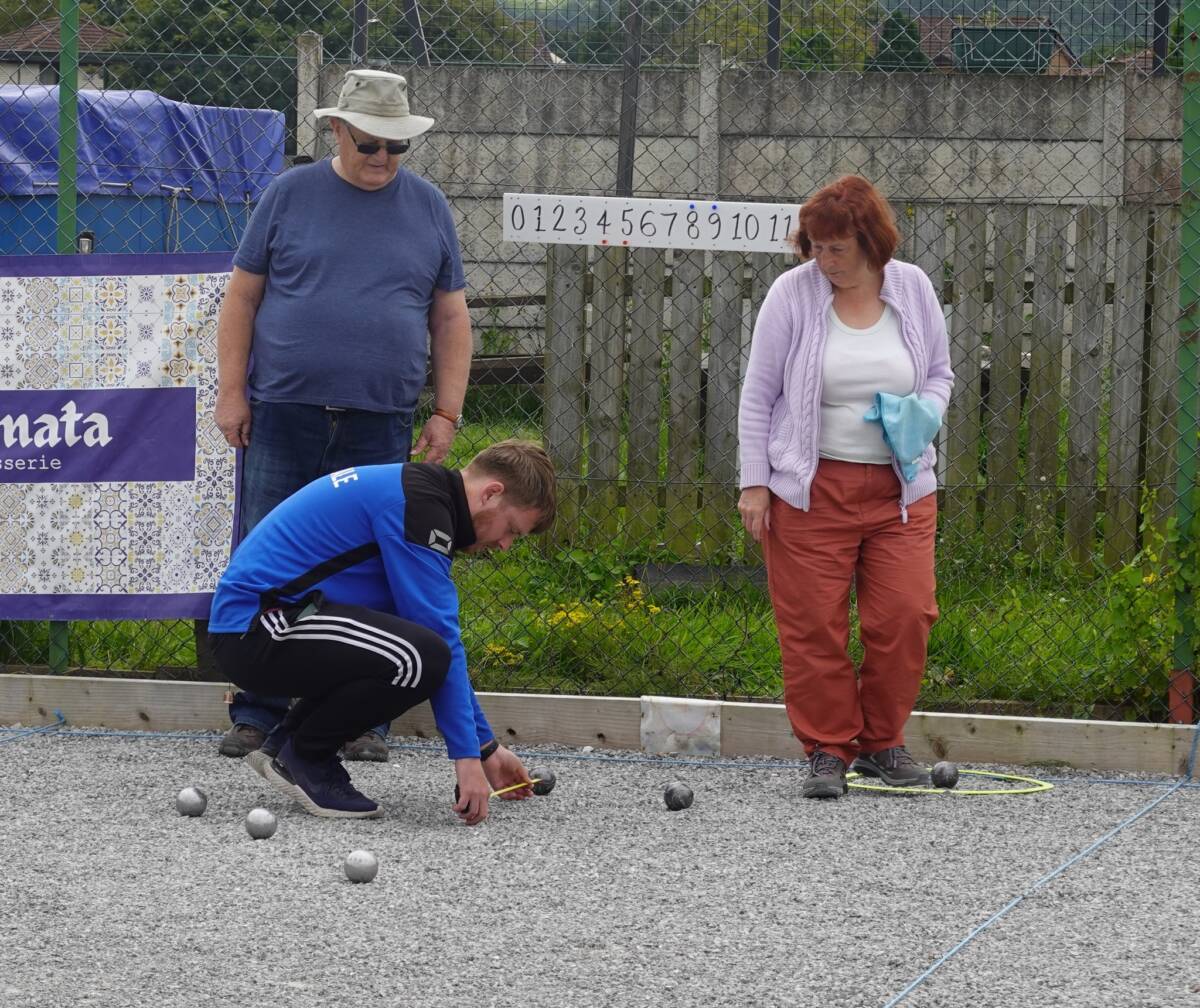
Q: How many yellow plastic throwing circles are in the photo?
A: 1